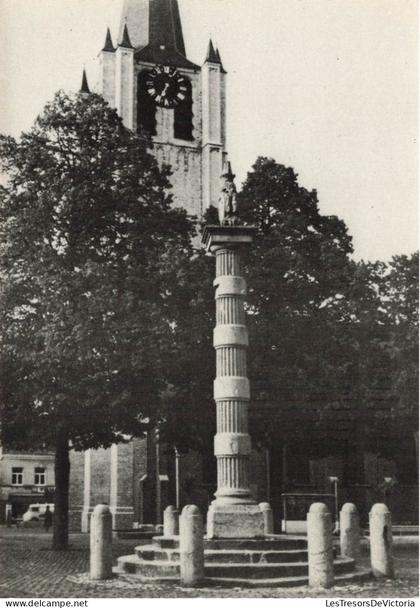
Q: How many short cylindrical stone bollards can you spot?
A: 7